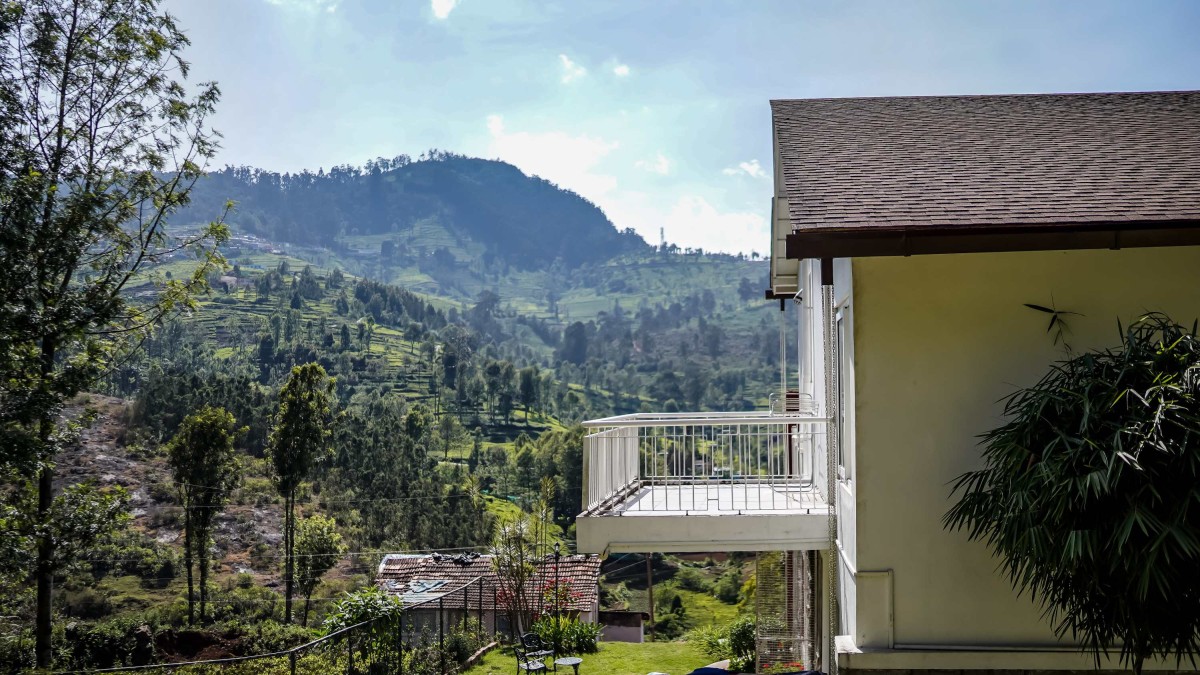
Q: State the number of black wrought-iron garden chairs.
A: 2